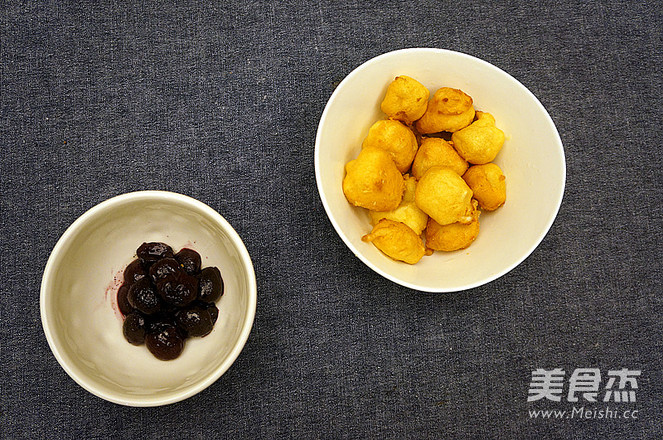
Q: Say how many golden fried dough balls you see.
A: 11